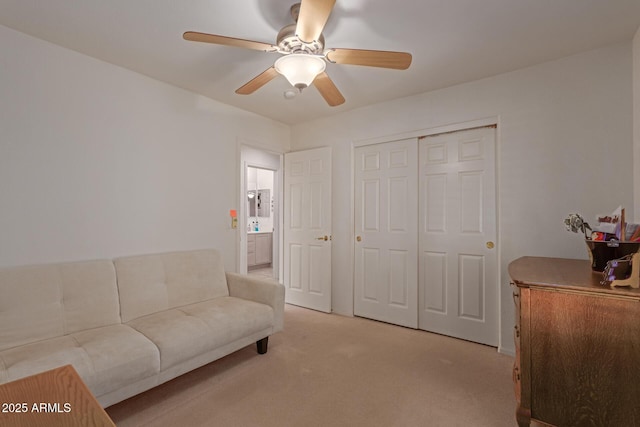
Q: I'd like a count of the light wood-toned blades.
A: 5